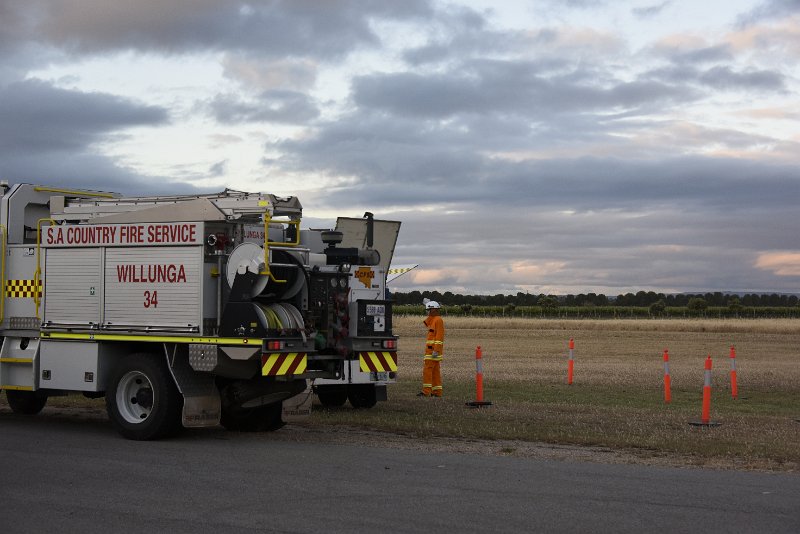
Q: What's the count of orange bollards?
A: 5